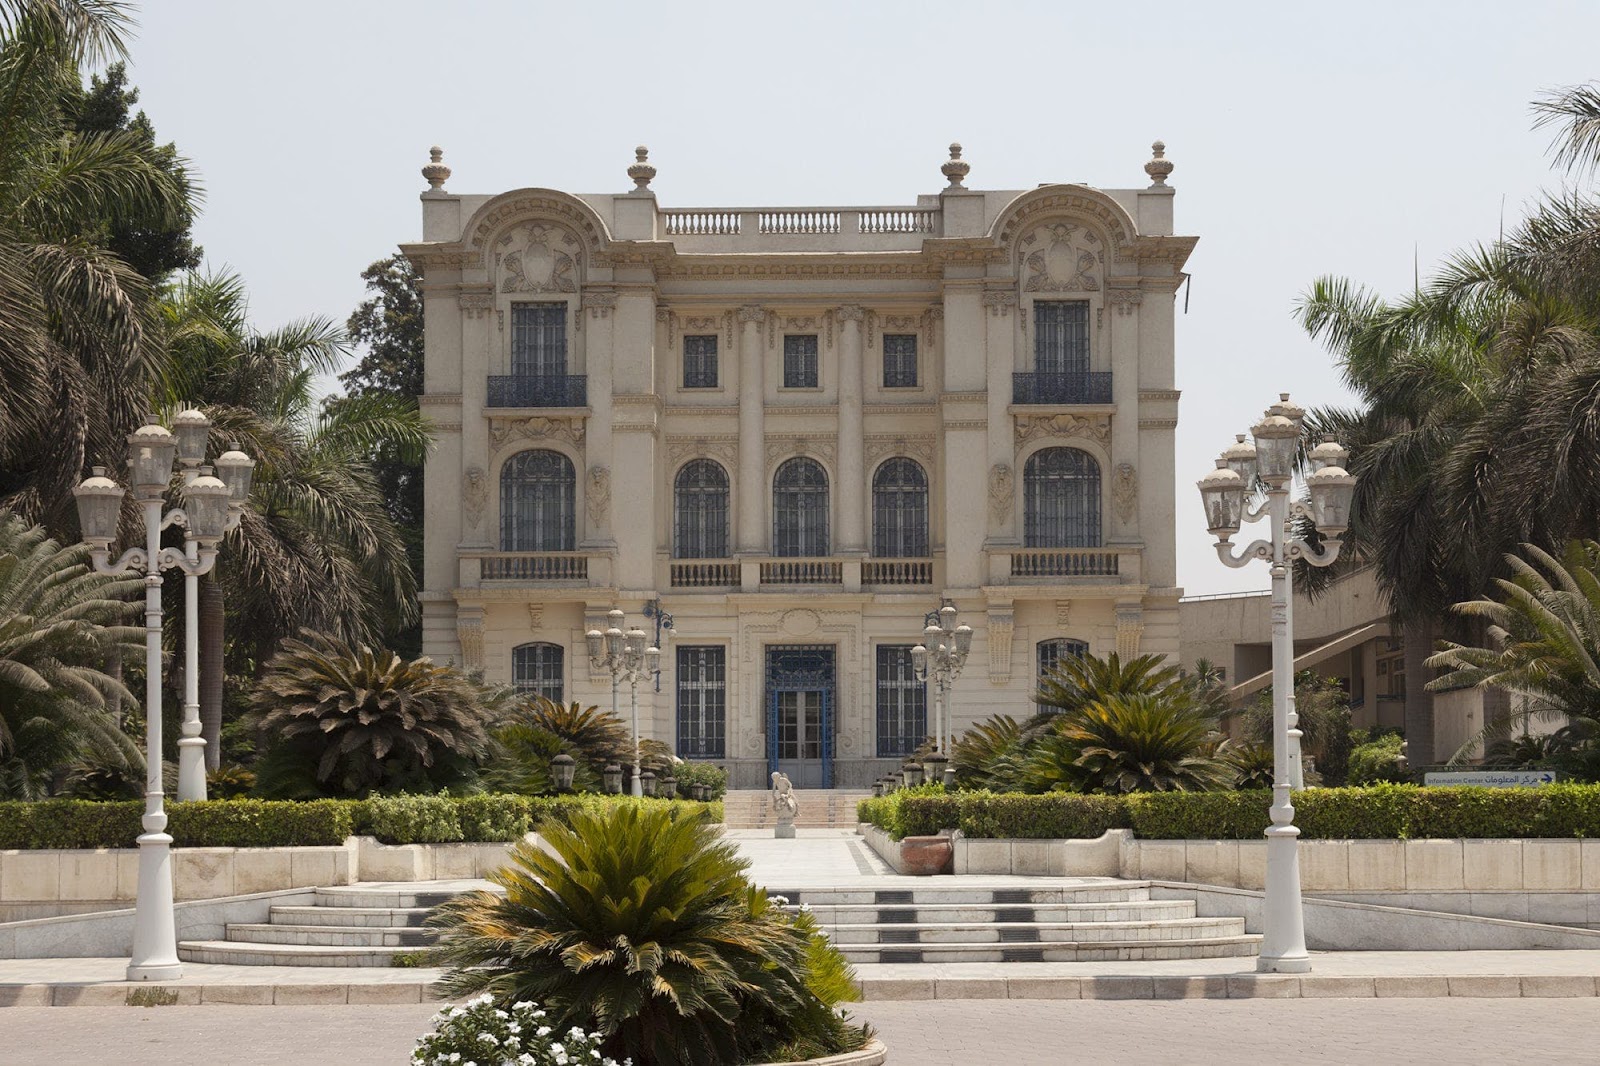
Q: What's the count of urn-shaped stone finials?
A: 4